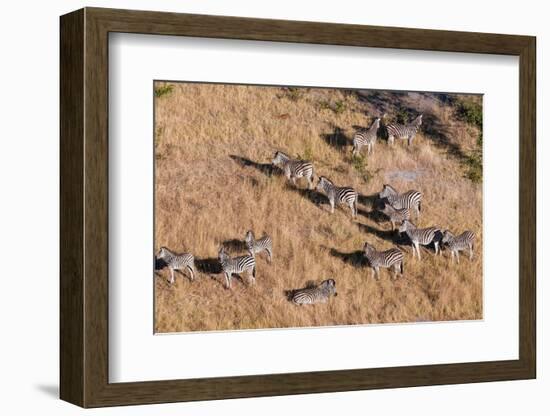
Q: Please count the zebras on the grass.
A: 13